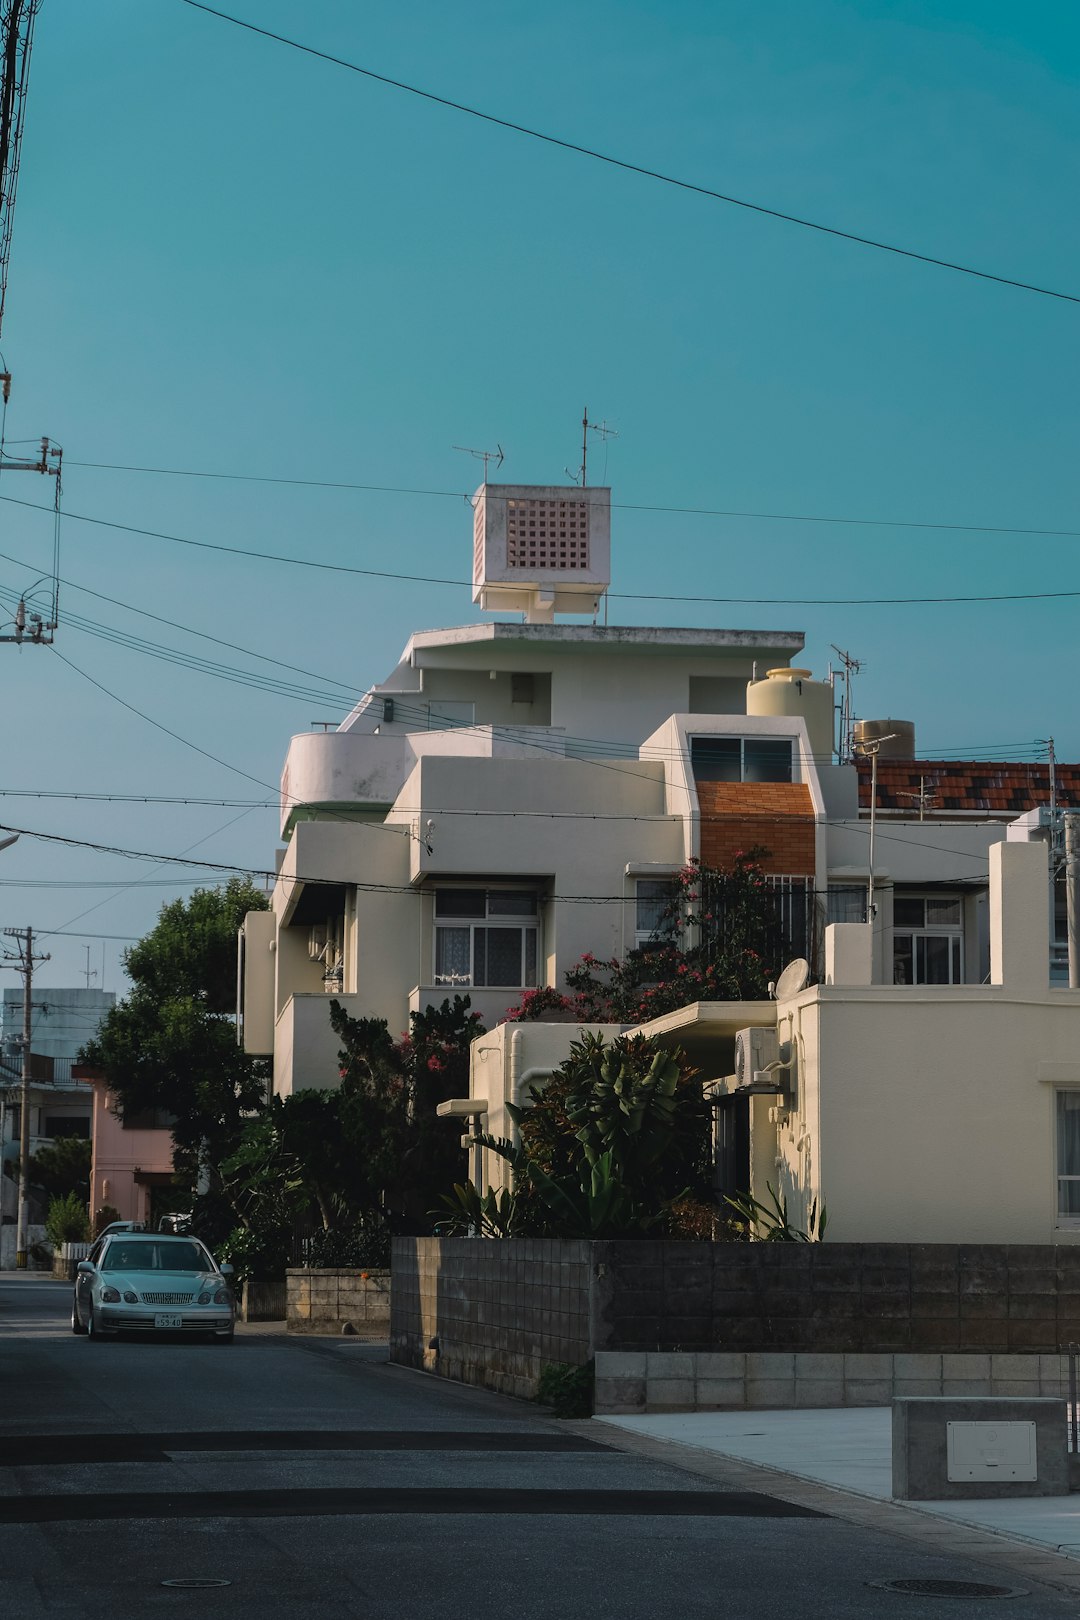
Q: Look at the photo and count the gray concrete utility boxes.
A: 1